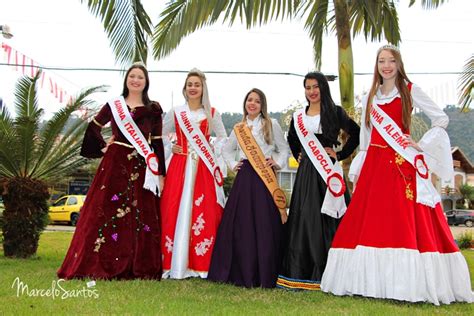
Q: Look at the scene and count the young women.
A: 5